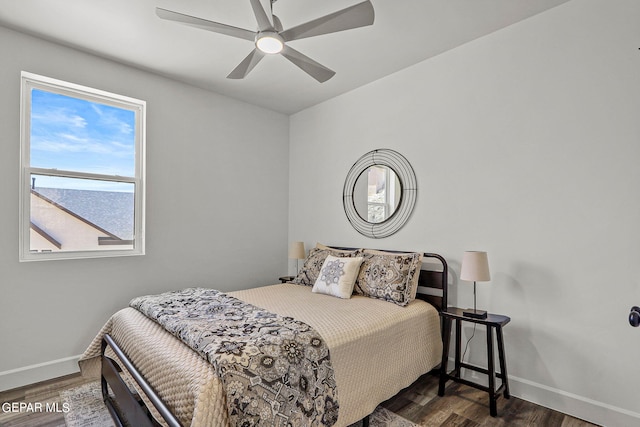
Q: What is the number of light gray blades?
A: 5